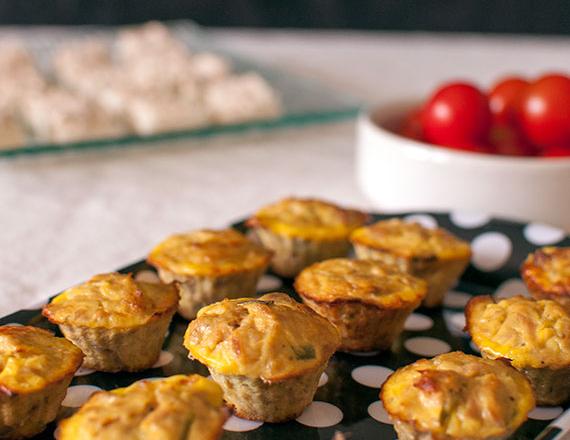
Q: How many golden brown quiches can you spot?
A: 11